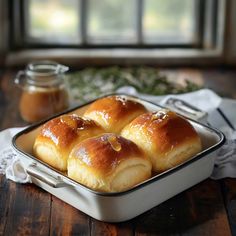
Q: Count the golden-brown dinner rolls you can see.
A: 4